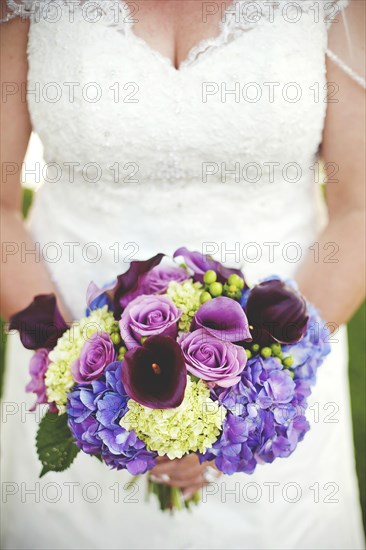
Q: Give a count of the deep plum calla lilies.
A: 4